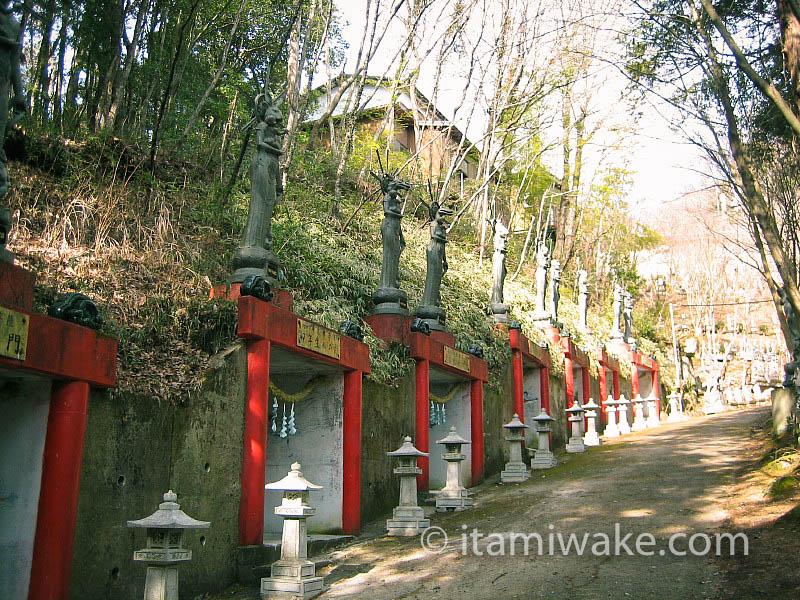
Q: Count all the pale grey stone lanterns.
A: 13